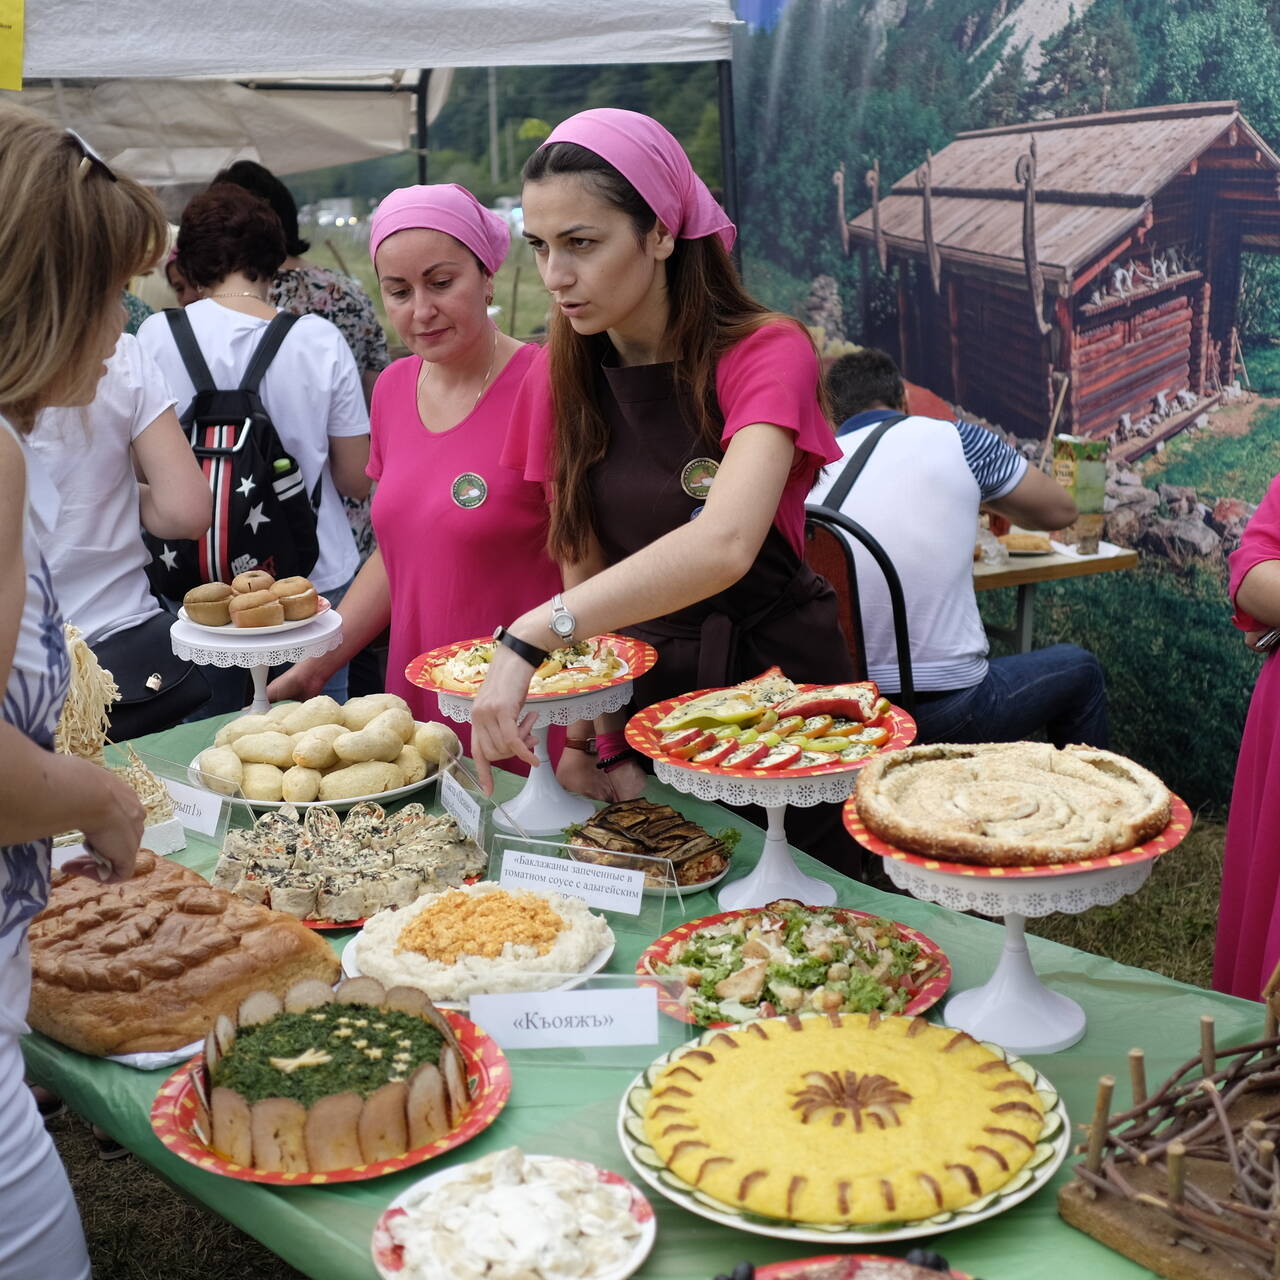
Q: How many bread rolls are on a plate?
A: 4